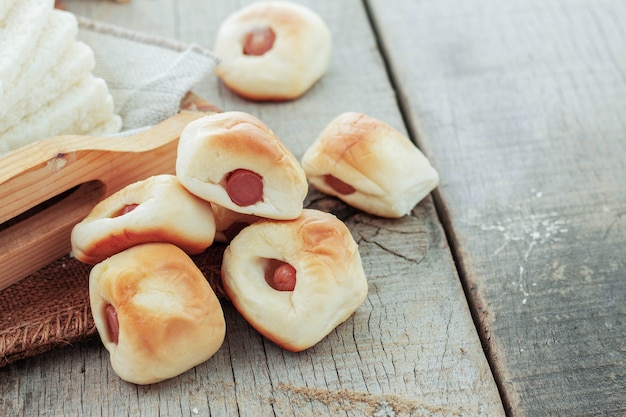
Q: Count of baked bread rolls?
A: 7